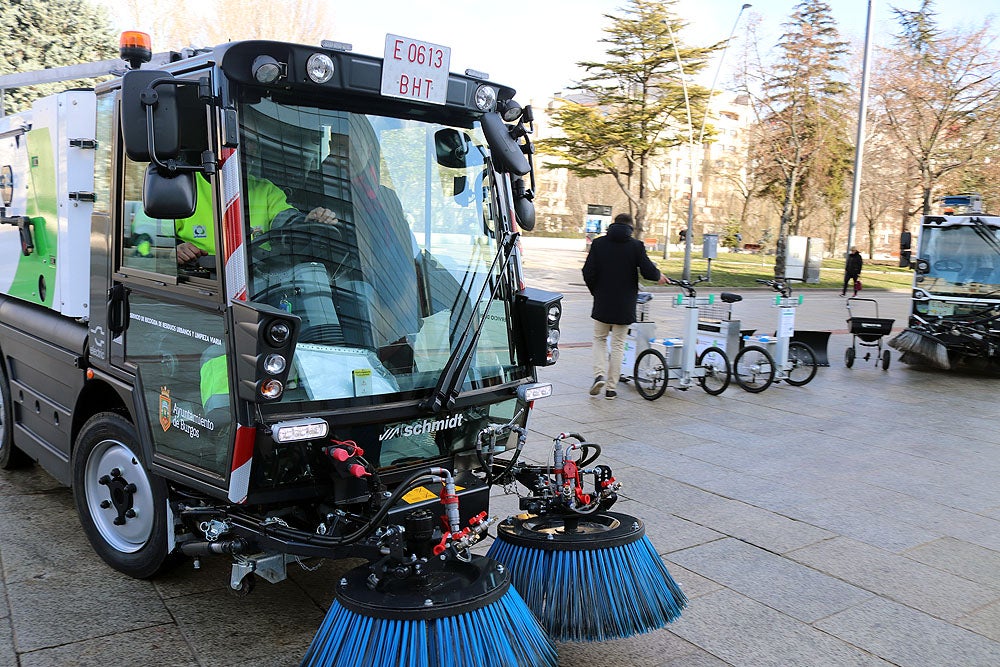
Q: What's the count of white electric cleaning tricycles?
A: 2